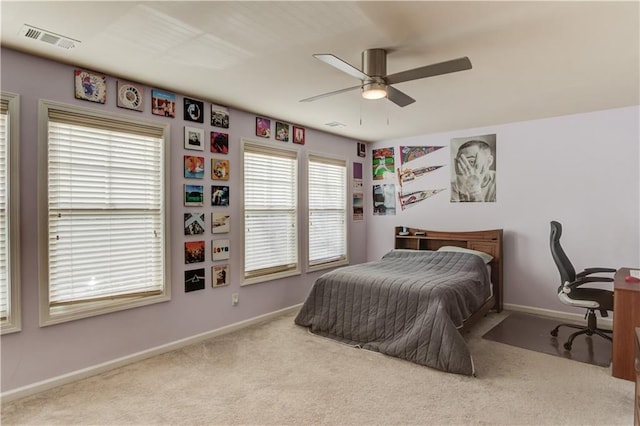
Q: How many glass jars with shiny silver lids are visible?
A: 0